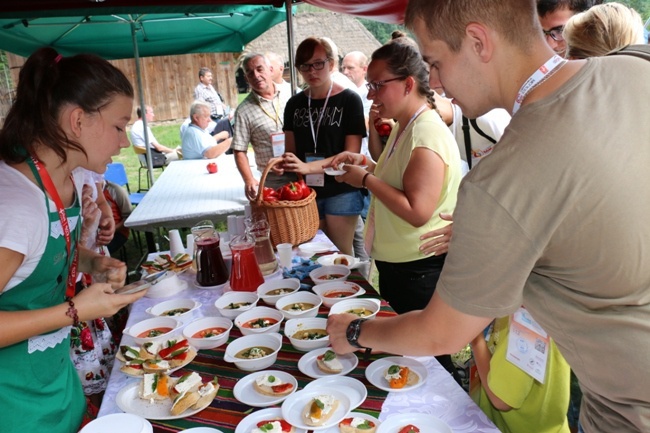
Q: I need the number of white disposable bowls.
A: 12